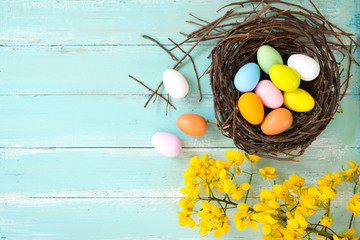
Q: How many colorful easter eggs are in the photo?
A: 11